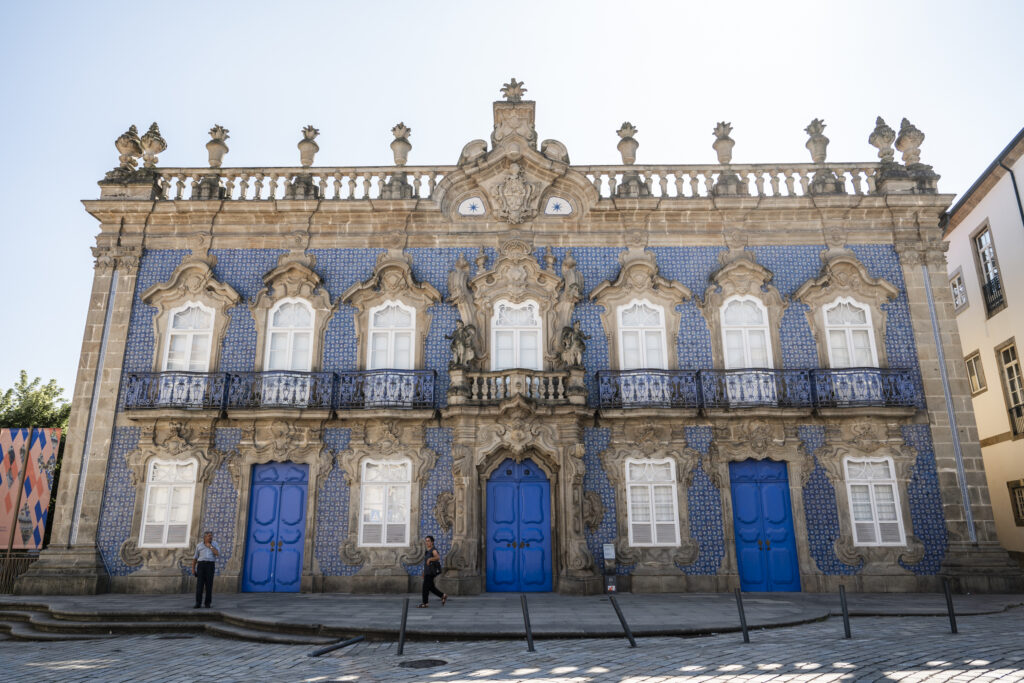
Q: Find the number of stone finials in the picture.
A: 11